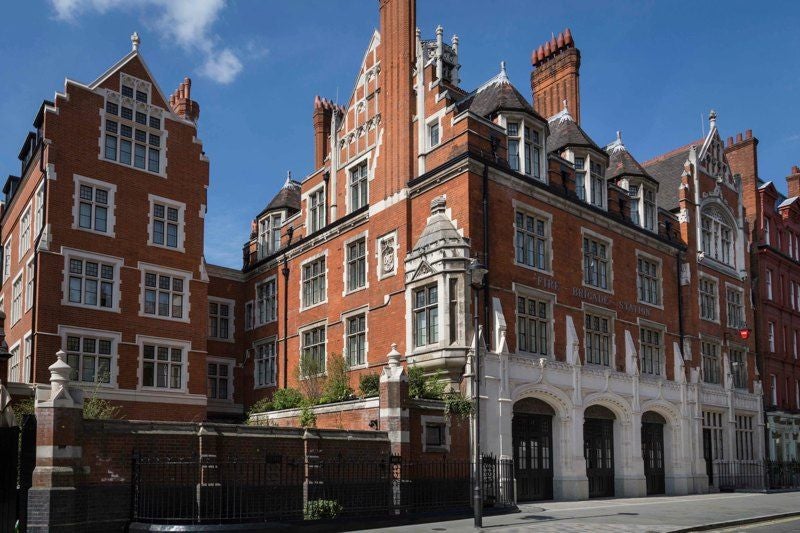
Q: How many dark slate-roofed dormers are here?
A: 4